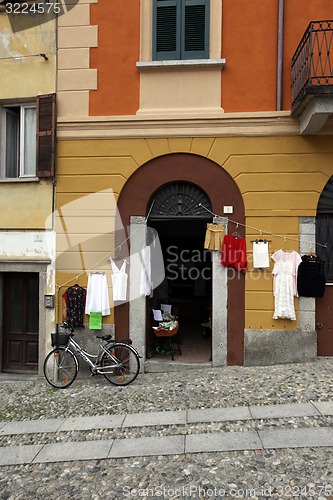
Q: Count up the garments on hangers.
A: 9